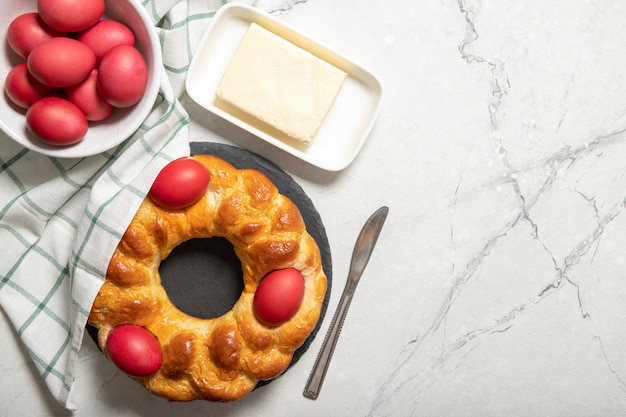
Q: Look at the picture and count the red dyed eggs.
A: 11